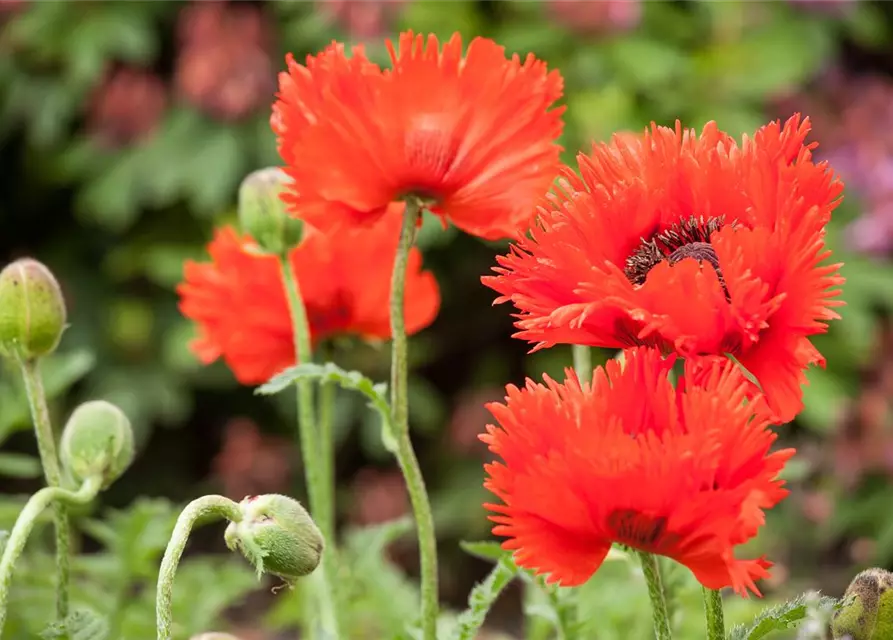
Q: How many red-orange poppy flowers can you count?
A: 4